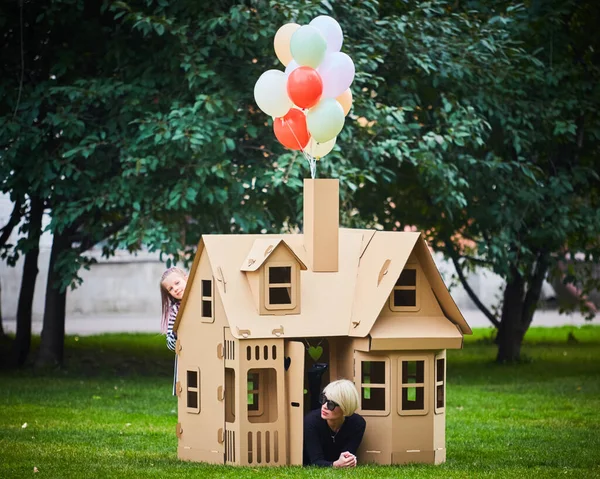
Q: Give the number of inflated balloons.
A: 11